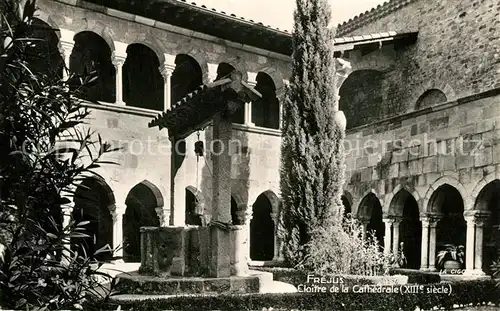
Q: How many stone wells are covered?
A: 1